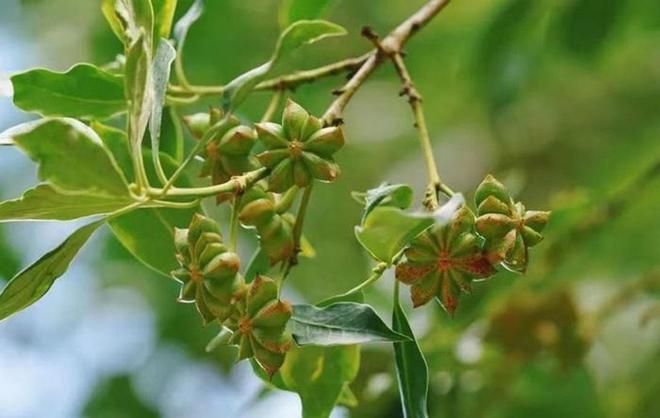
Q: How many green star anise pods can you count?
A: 7